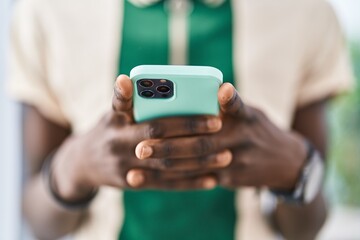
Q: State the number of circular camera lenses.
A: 3